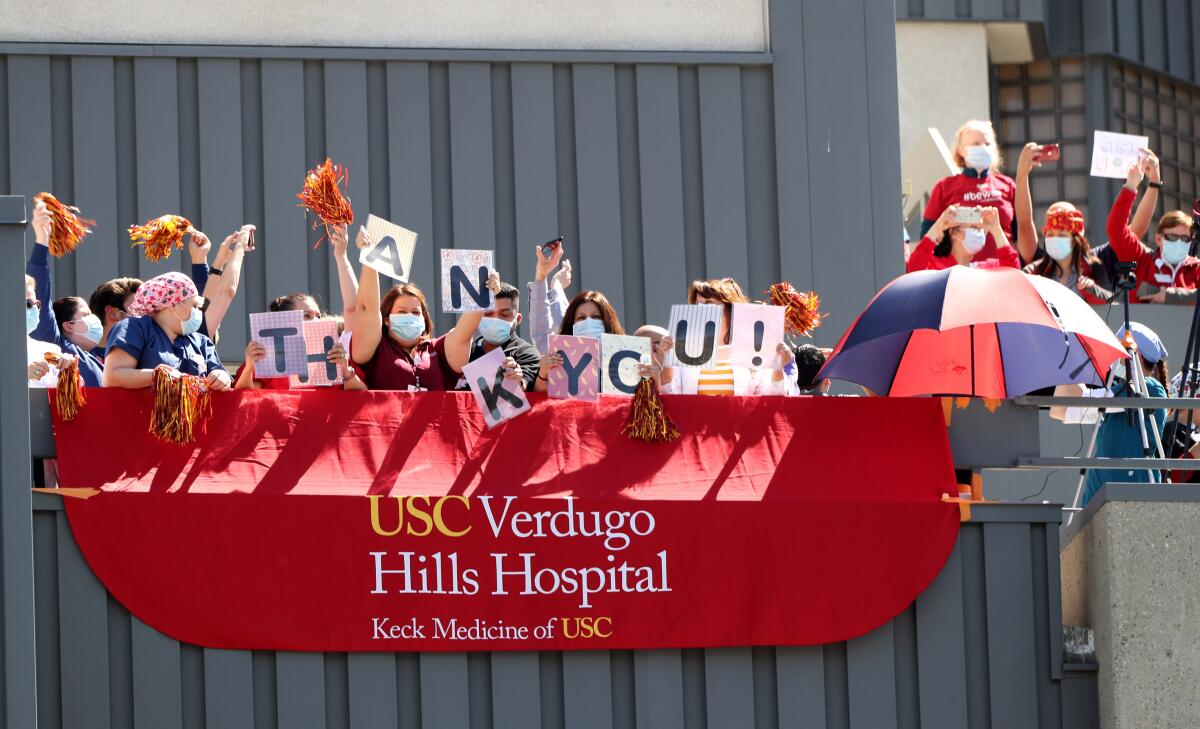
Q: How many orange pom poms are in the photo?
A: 7